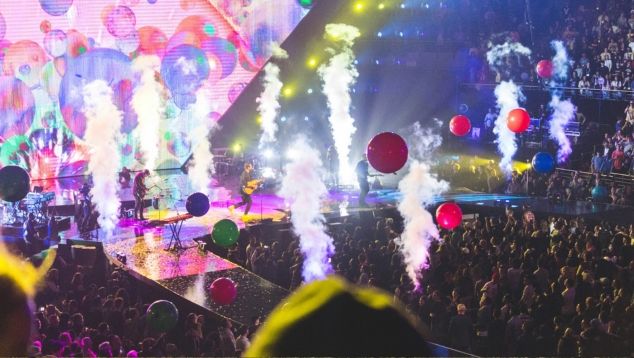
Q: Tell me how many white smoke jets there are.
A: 9